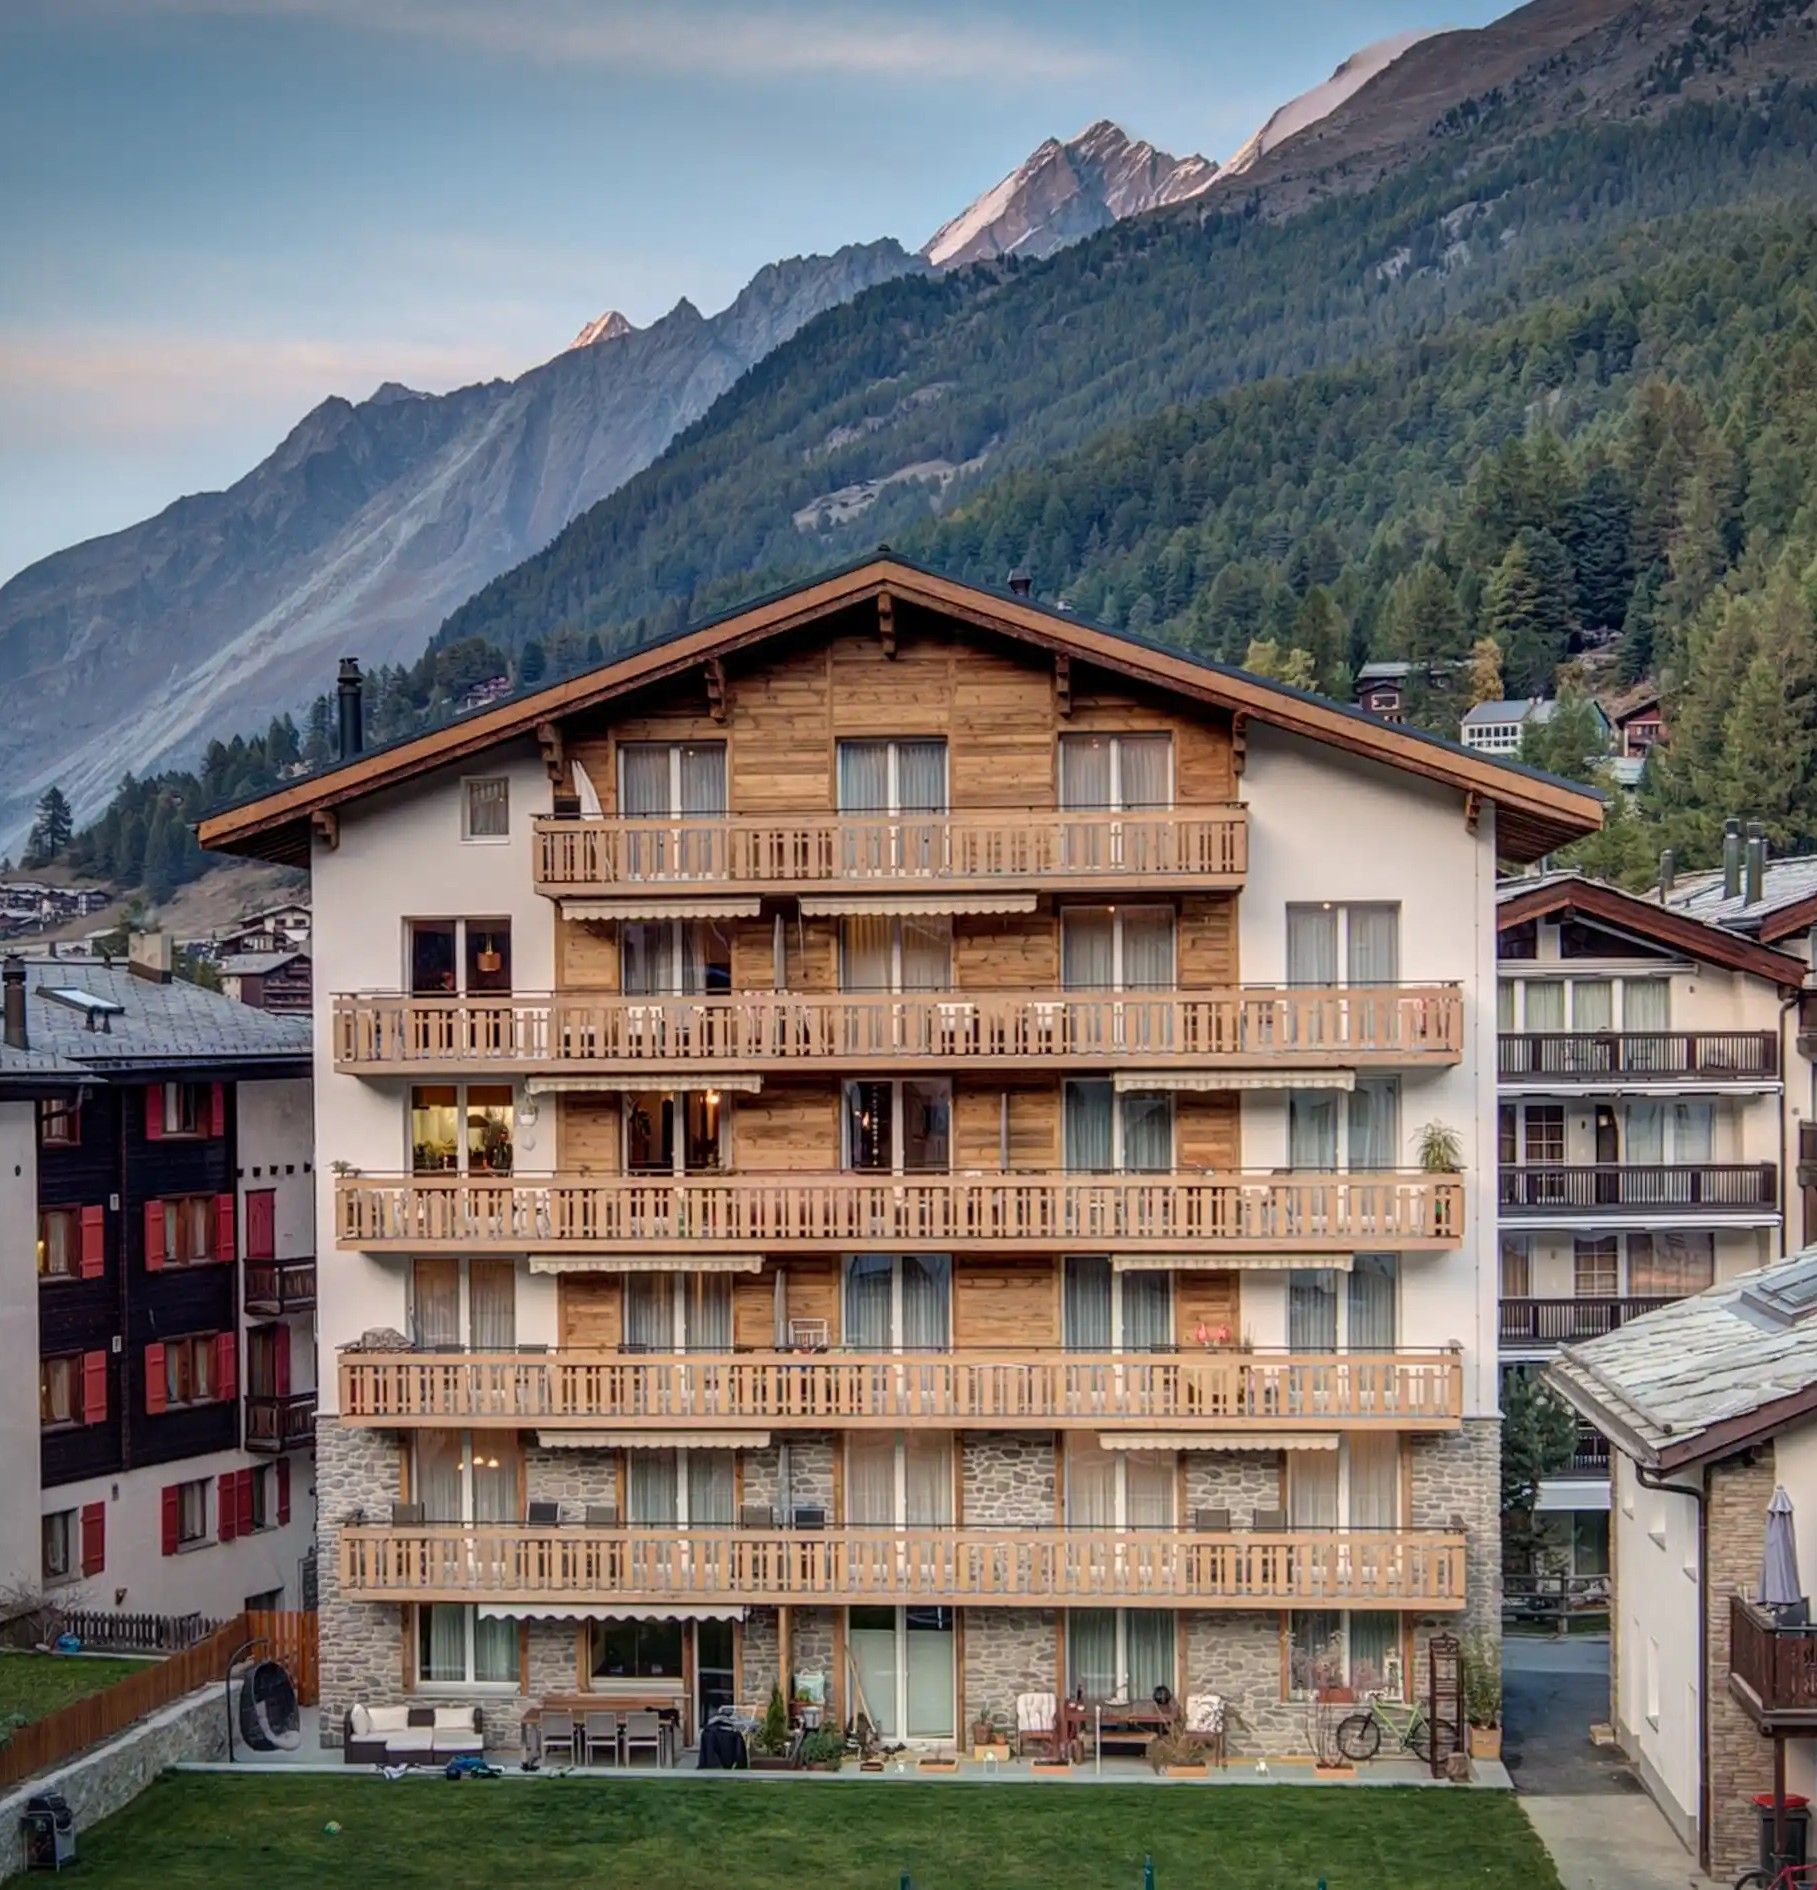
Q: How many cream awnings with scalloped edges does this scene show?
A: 9